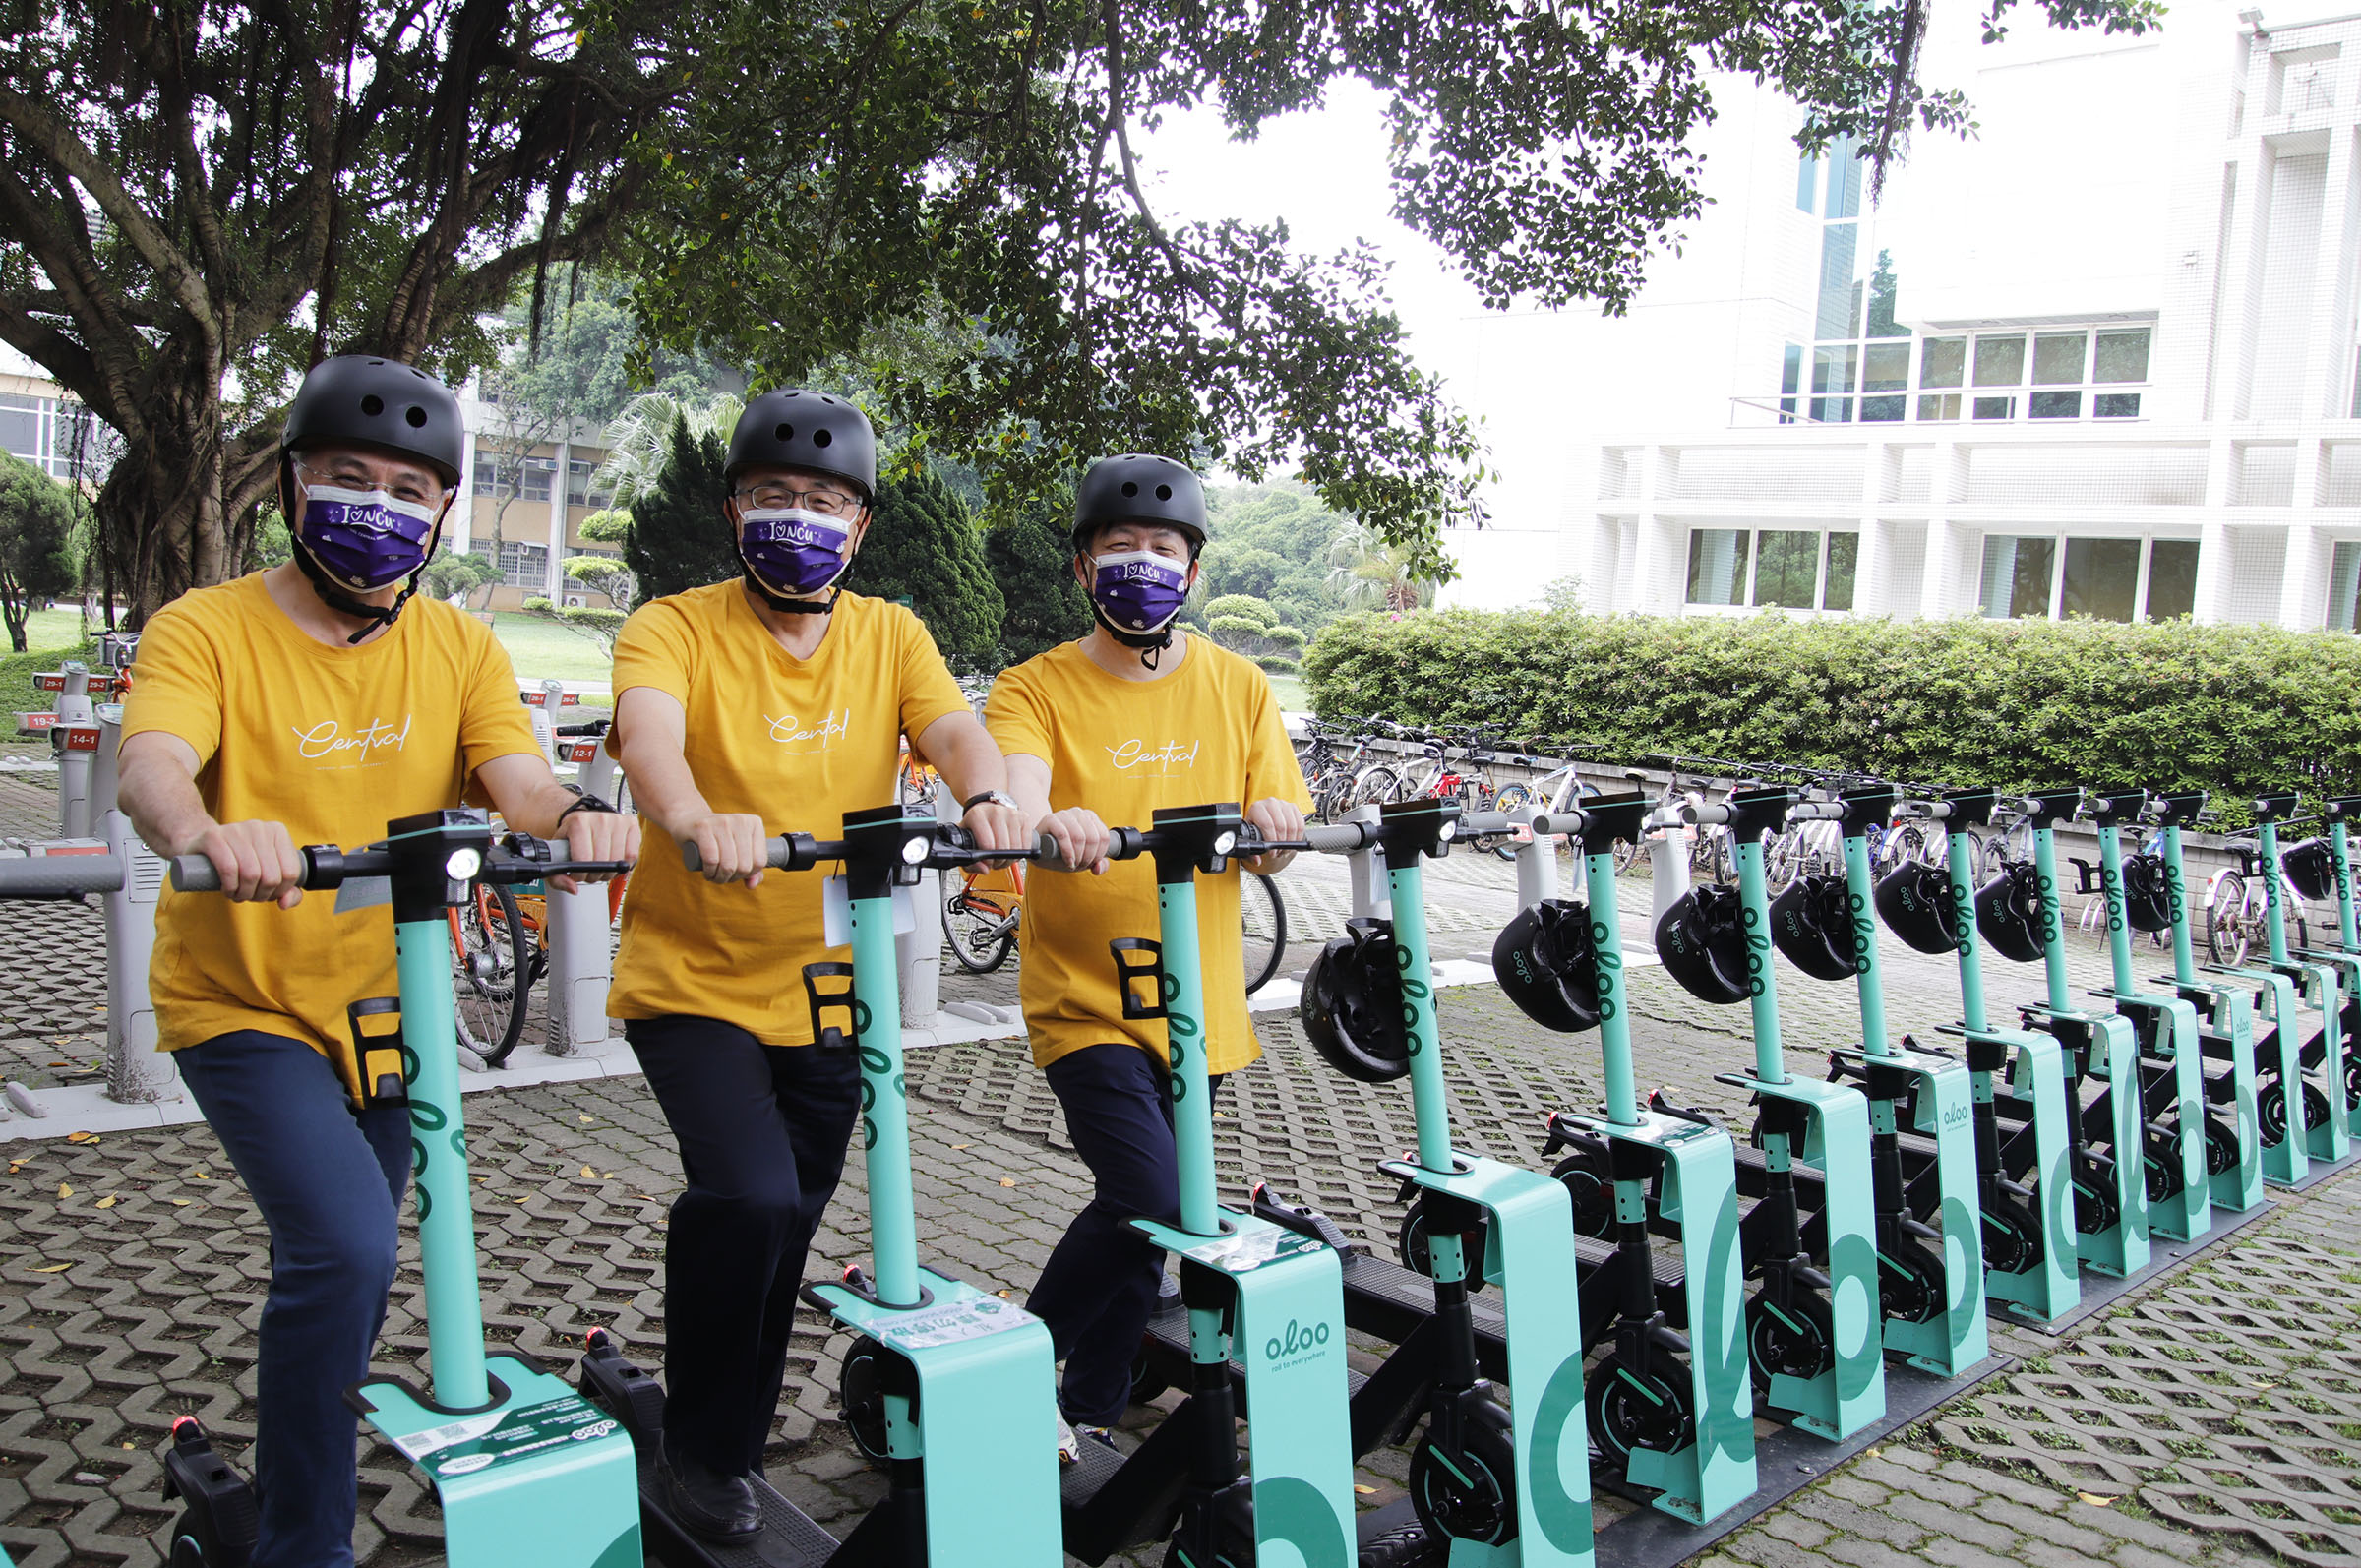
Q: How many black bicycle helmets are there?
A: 11